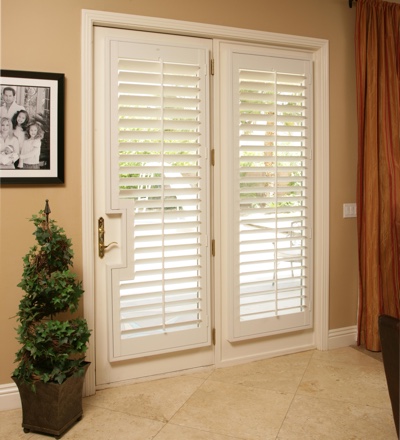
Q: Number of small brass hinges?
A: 4